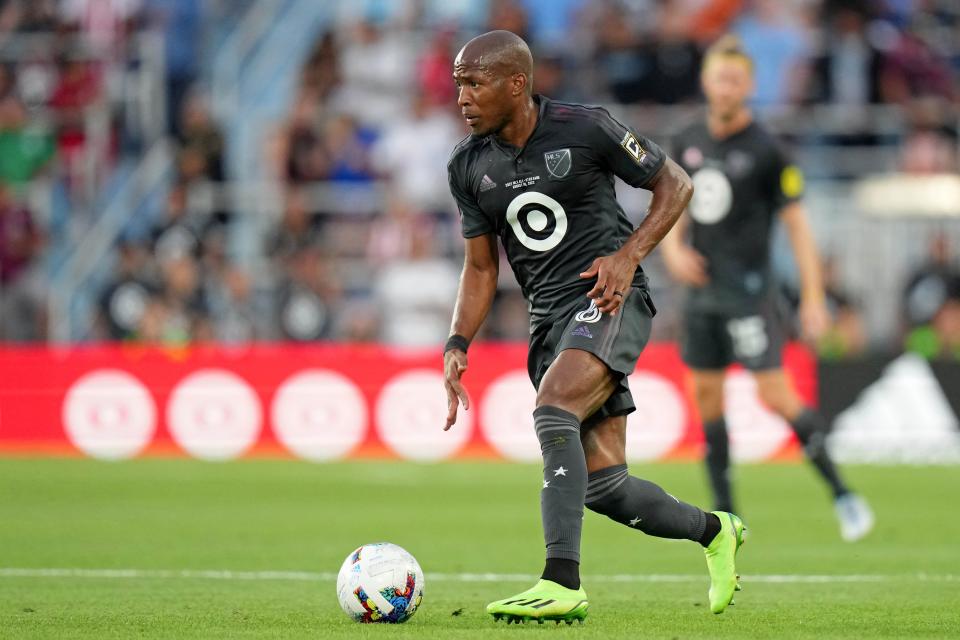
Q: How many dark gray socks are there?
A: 4